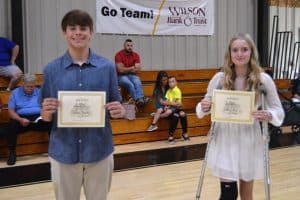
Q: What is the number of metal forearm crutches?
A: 2